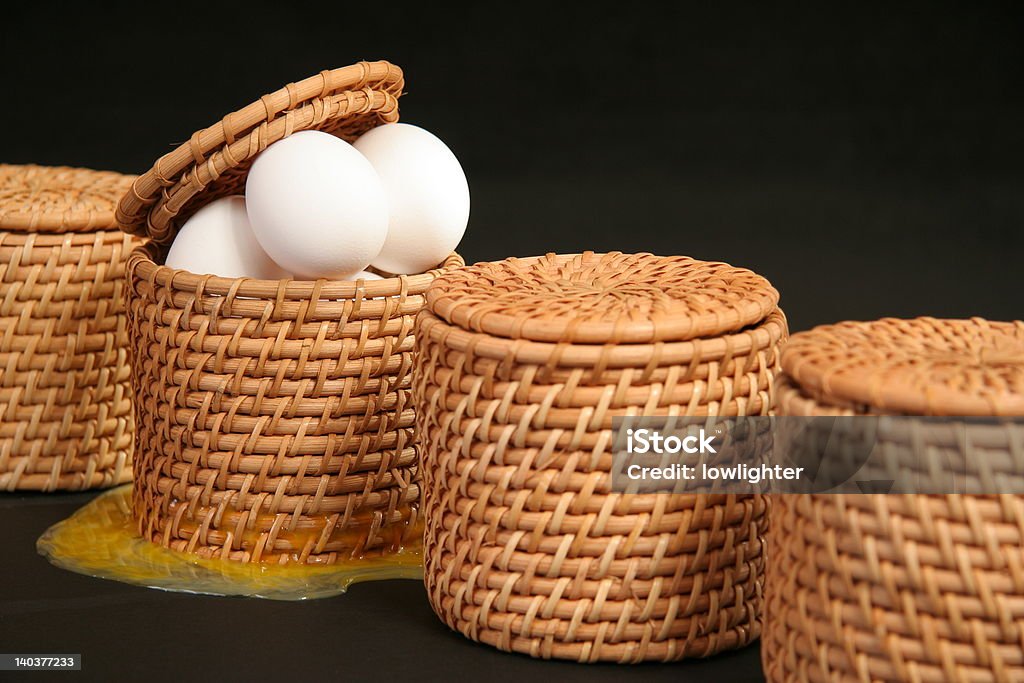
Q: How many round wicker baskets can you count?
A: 4